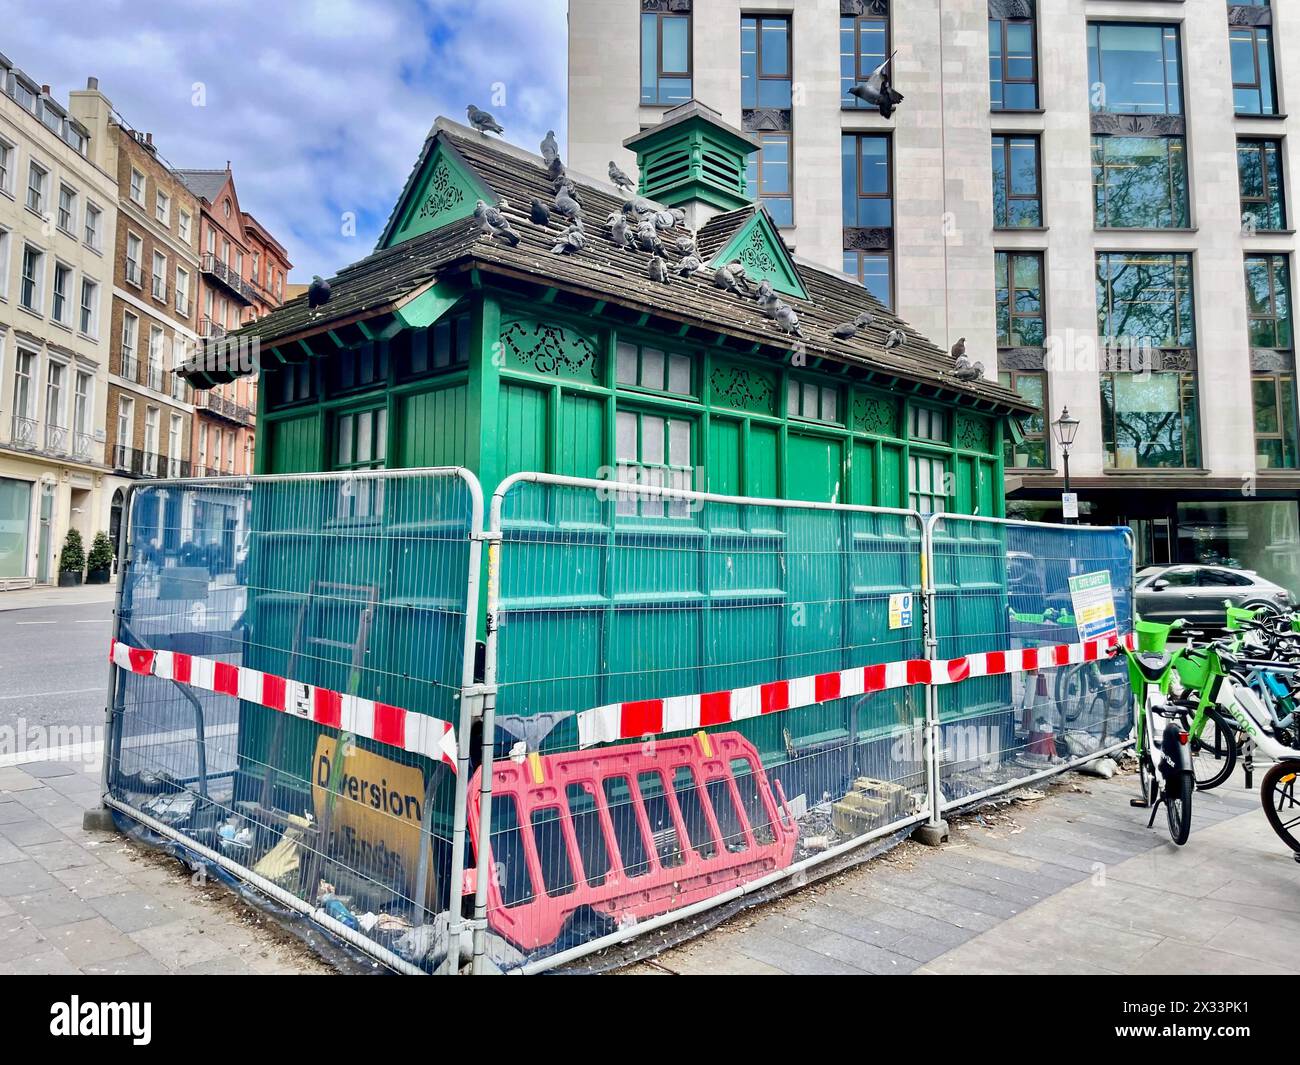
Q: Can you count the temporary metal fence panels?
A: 3